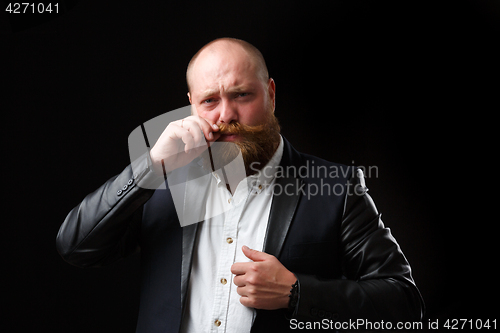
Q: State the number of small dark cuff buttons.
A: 4